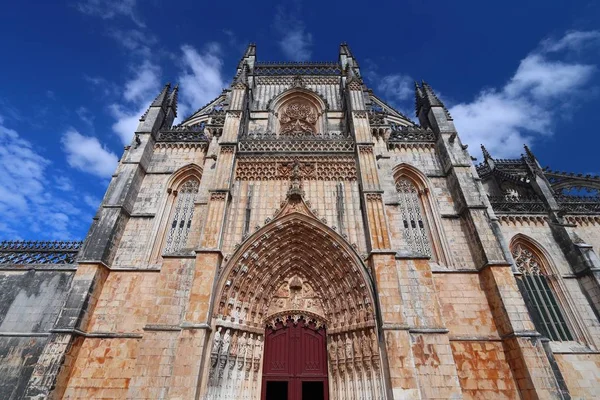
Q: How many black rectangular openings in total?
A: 2